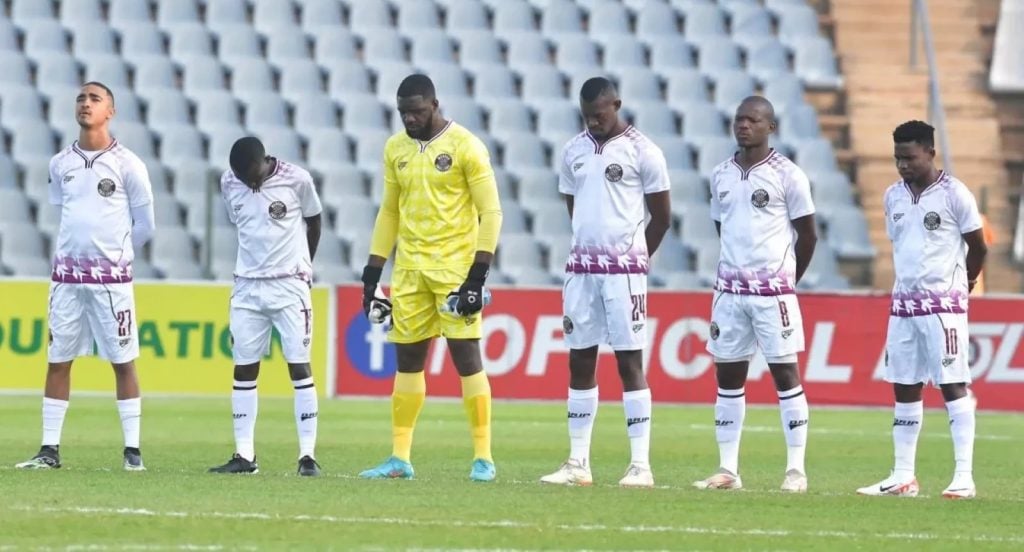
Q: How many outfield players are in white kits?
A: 5